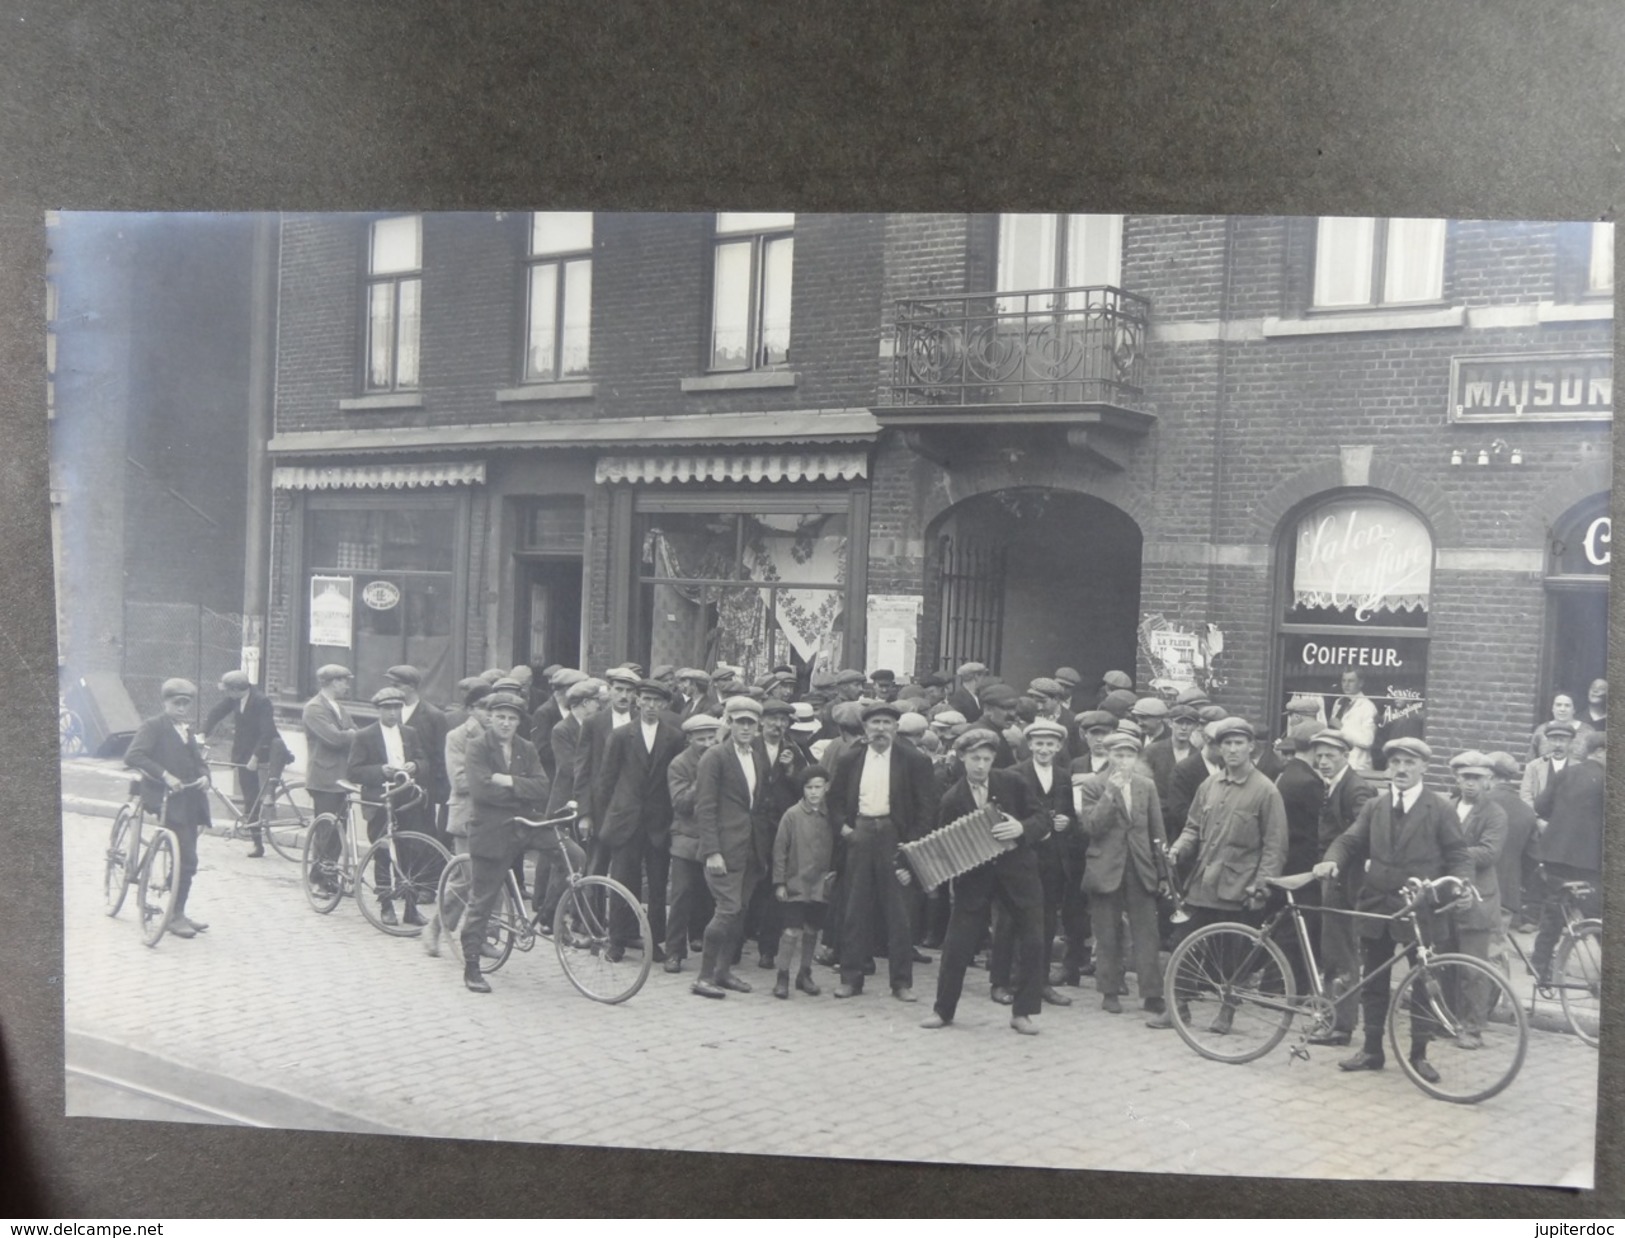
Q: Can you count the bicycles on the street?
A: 6